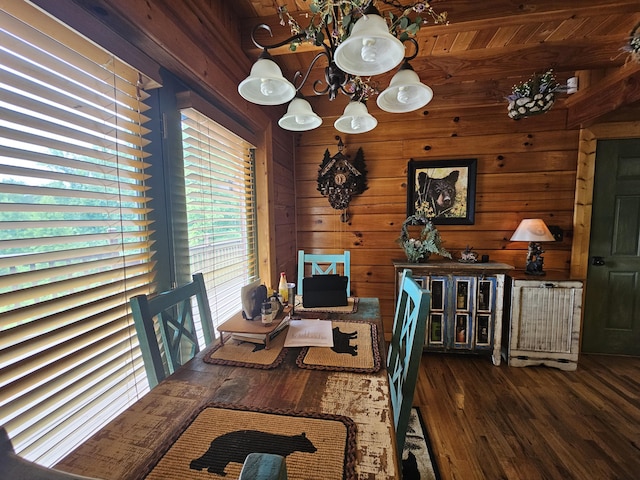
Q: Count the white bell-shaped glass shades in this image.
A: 5